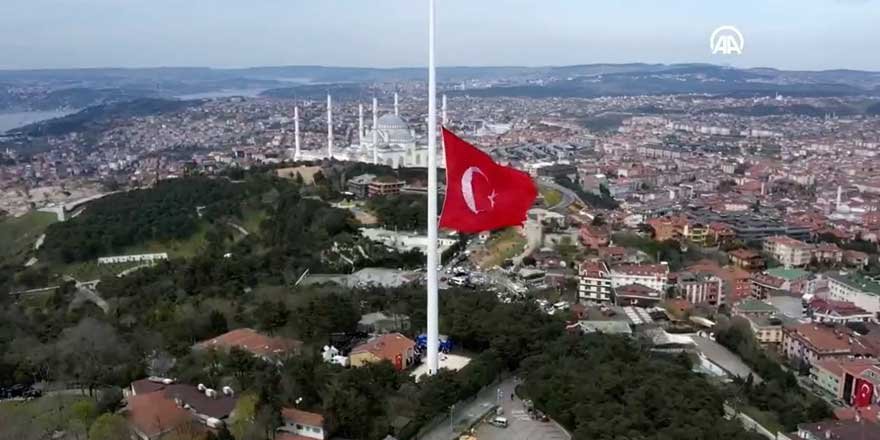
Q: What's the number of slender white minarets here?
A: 6